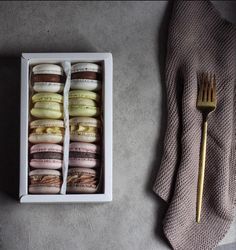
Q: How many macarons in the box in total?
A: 10